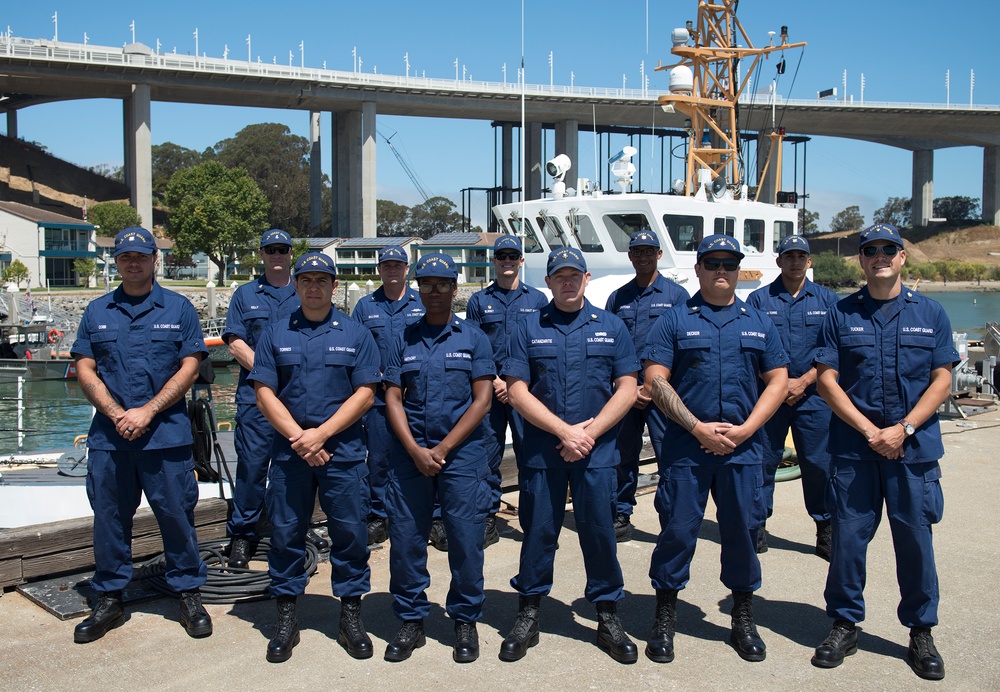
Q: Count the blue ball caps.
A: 11